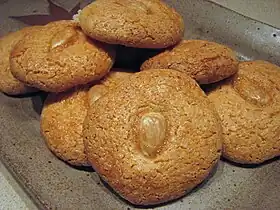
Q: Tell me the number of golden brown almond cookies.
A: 7